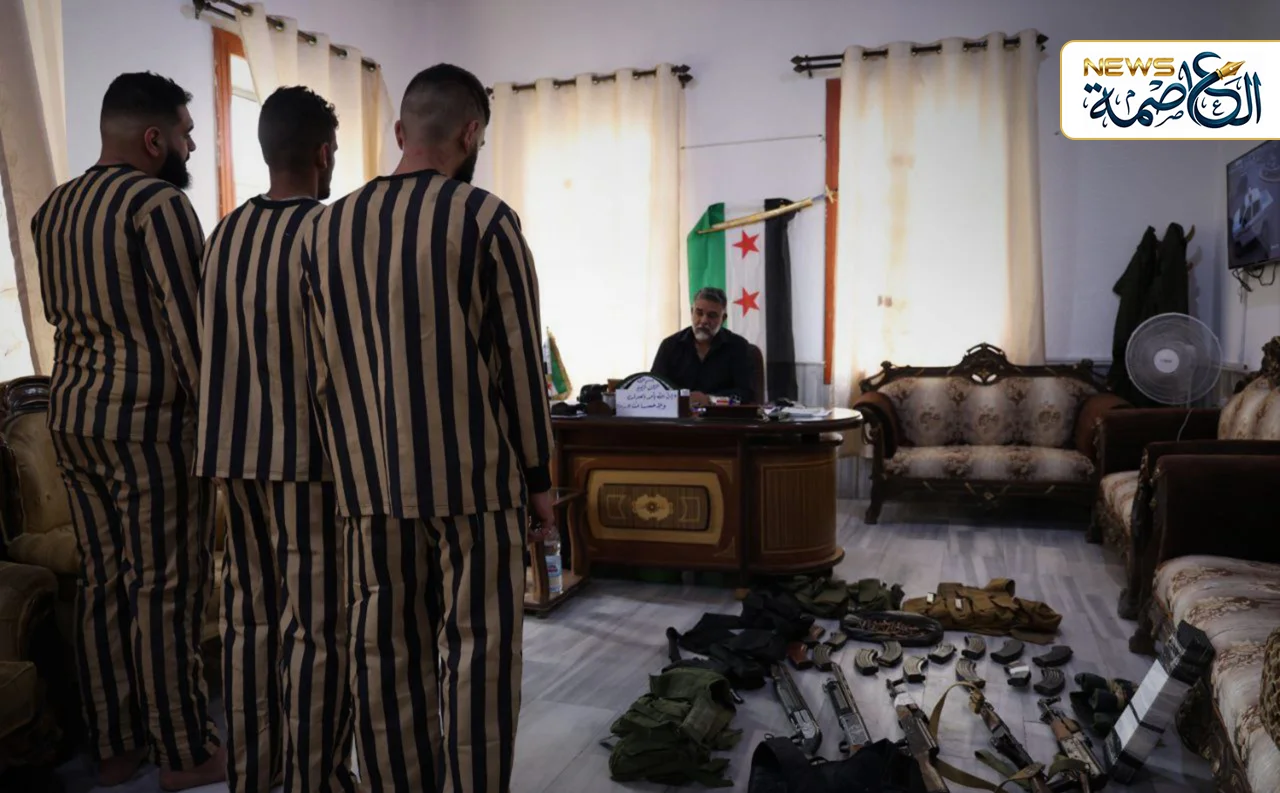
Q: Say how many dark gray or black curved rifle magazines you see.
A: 12